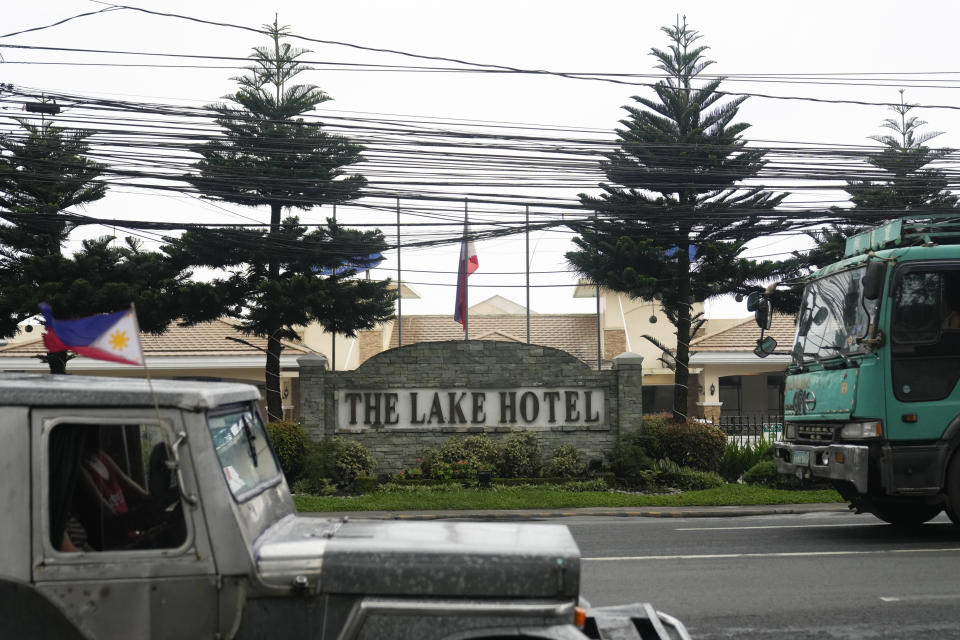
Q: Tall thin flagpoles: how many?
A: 5